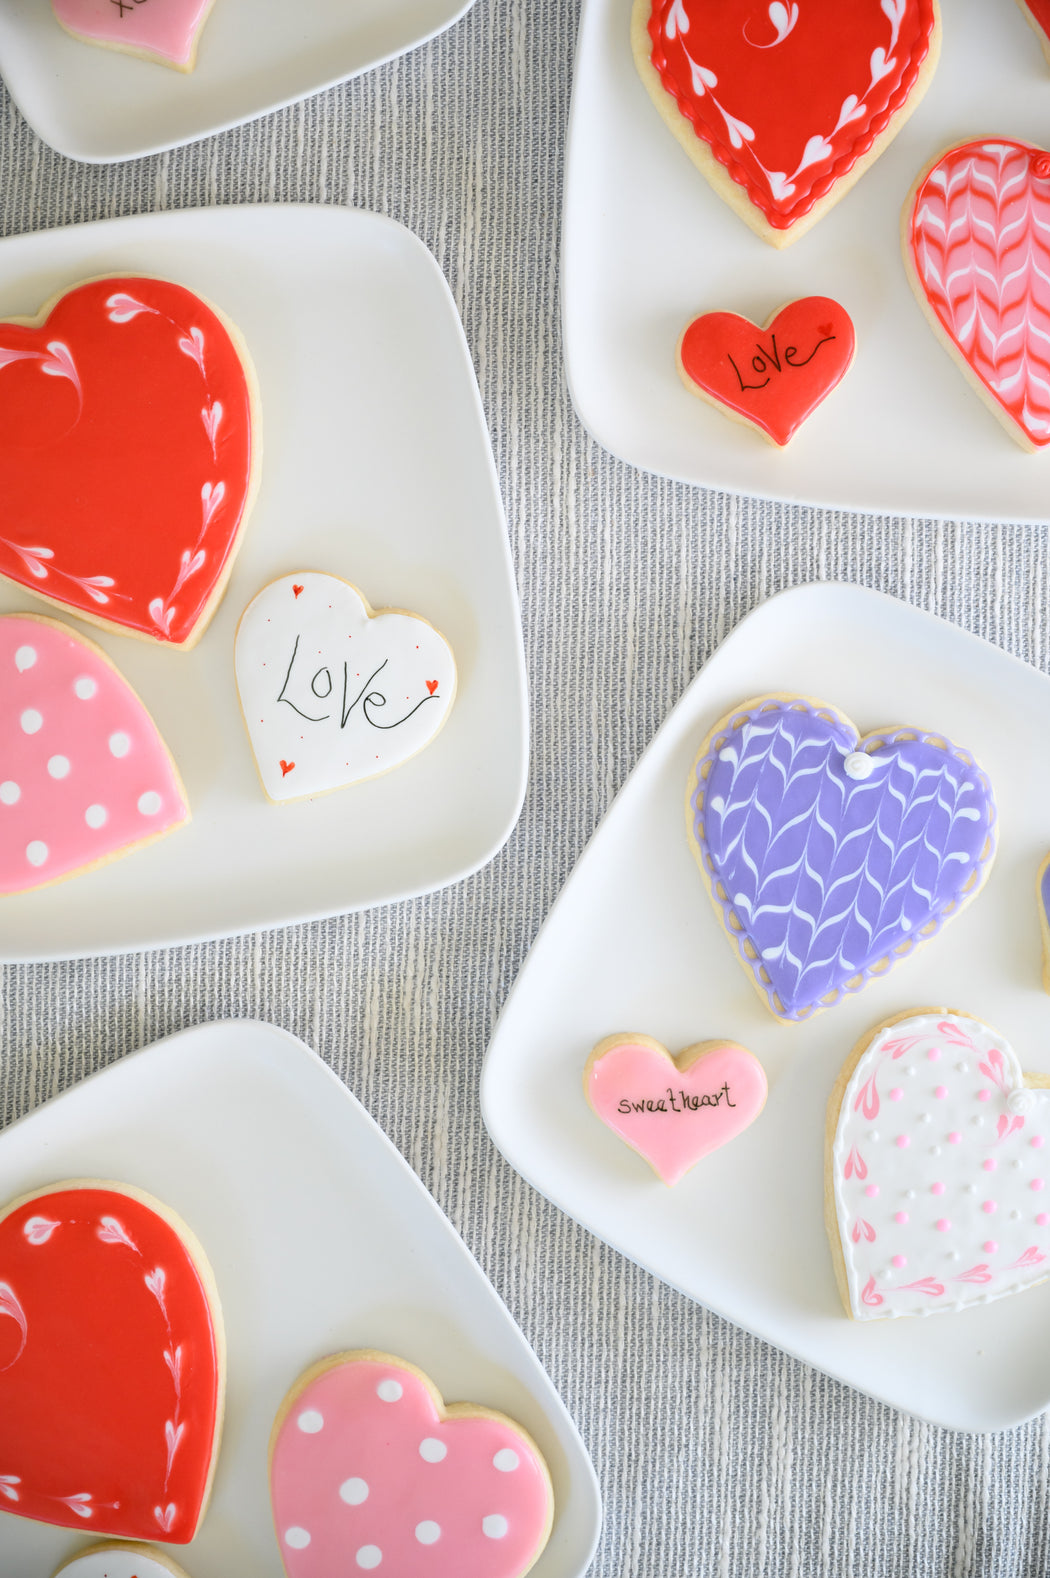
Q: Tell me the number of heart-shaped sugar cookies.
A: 15